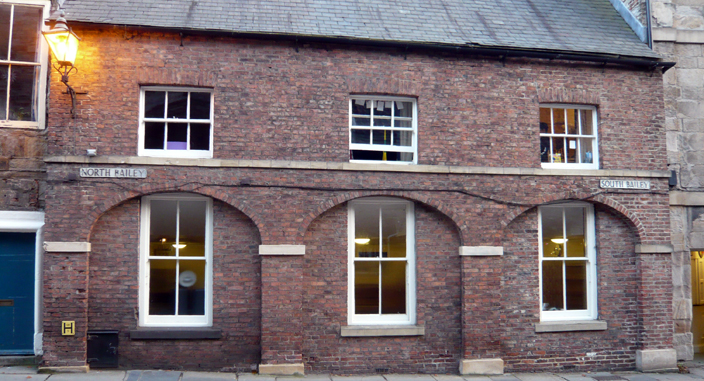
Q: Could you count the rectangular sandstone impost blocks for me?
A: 4